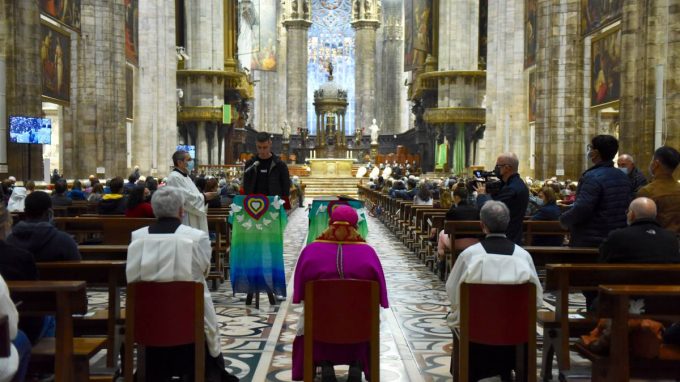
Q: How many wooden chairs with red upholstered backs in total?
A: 3